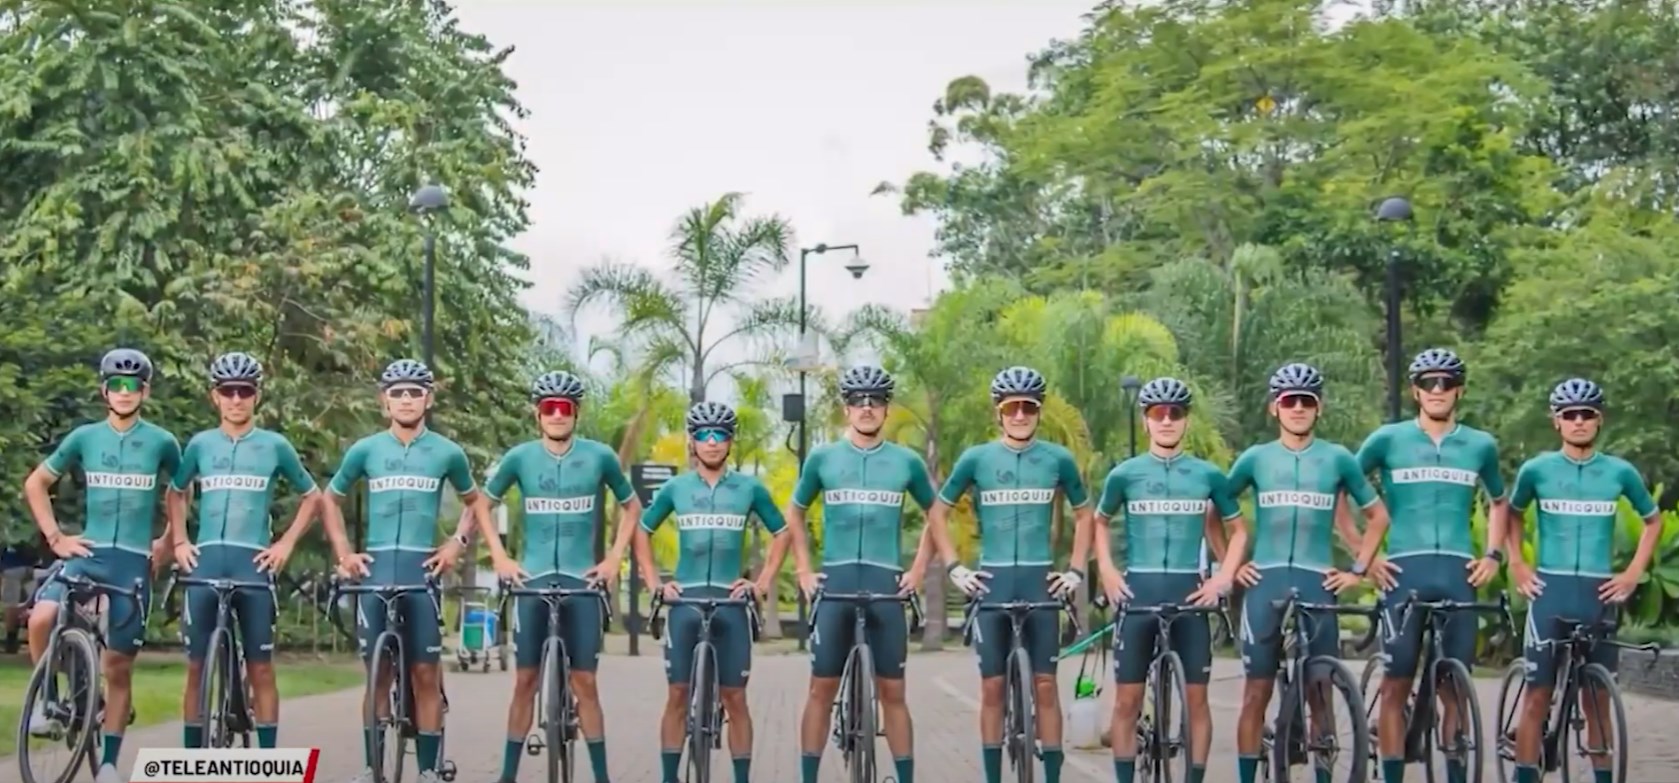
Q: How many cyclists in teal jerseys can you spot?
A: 11